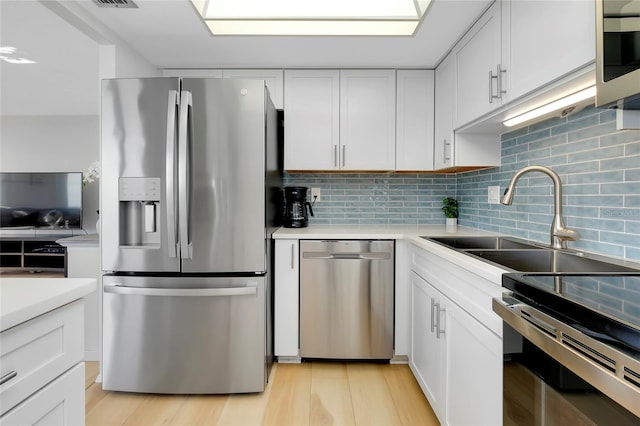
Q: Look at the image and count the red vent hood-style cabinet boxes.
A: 0